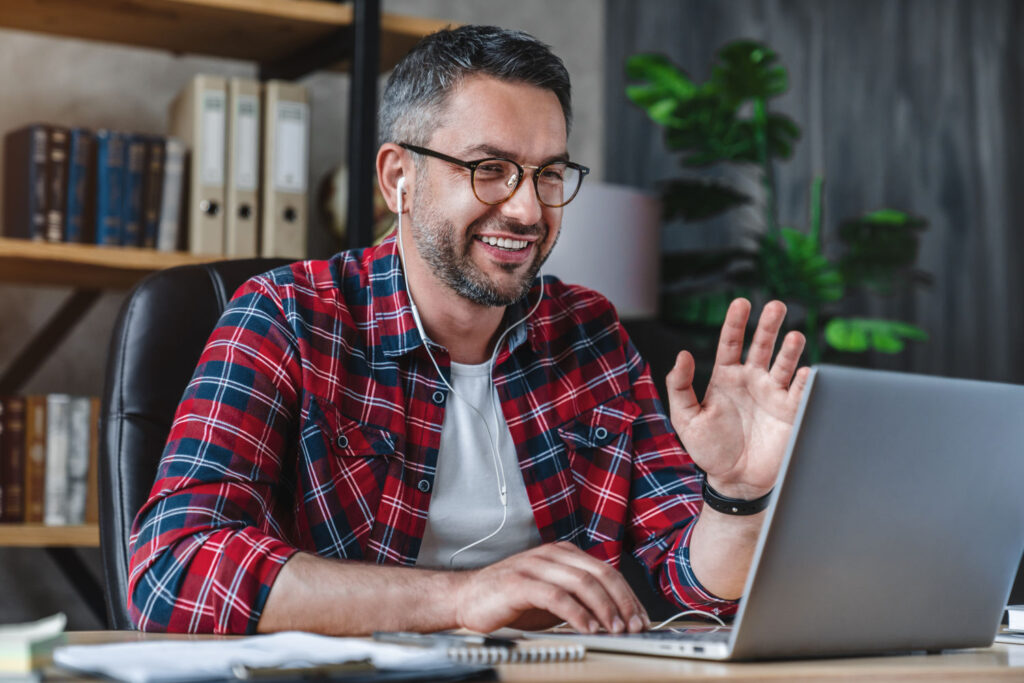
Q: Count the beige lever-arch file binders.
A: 3